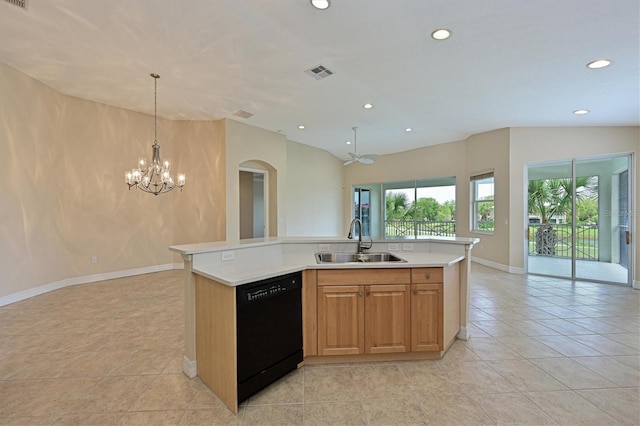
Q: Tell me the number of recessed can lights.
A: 8